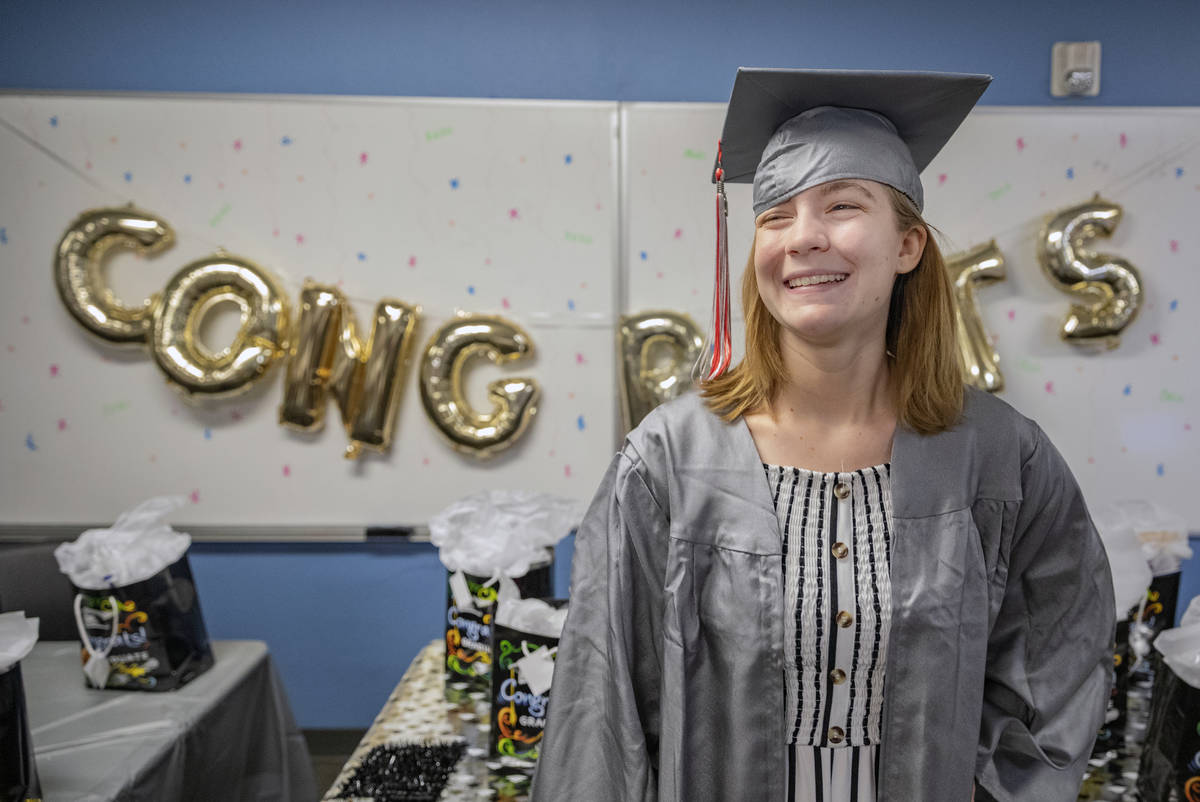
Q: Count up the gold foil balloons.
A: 7